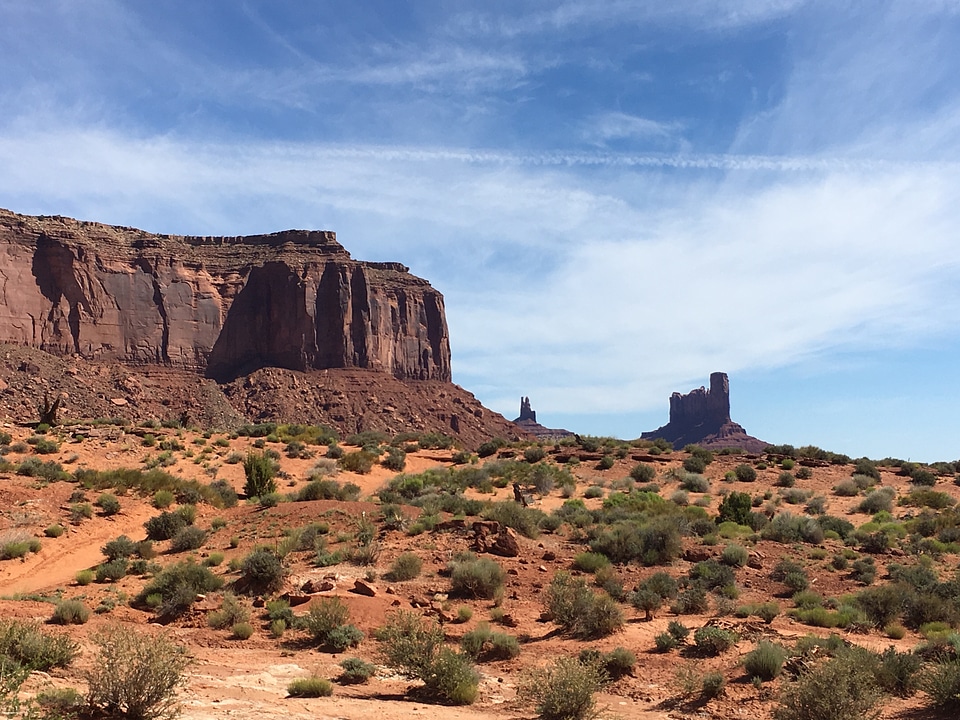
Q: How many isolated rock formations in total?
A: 2